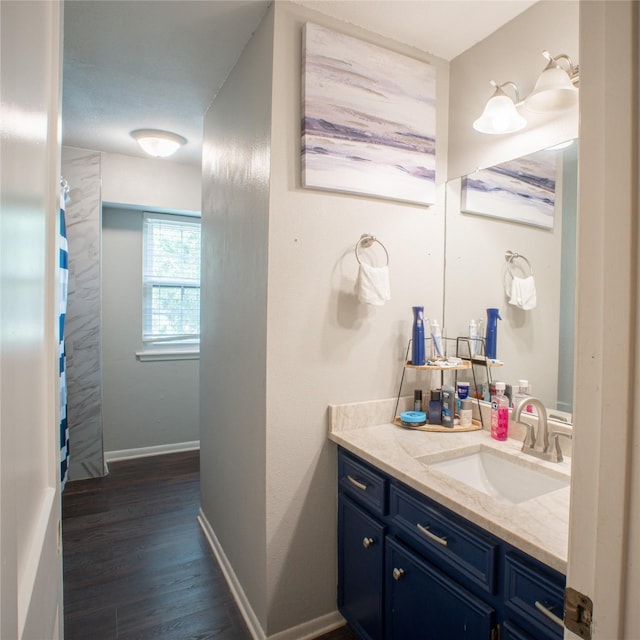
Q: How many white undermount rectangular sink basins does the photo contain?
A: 1